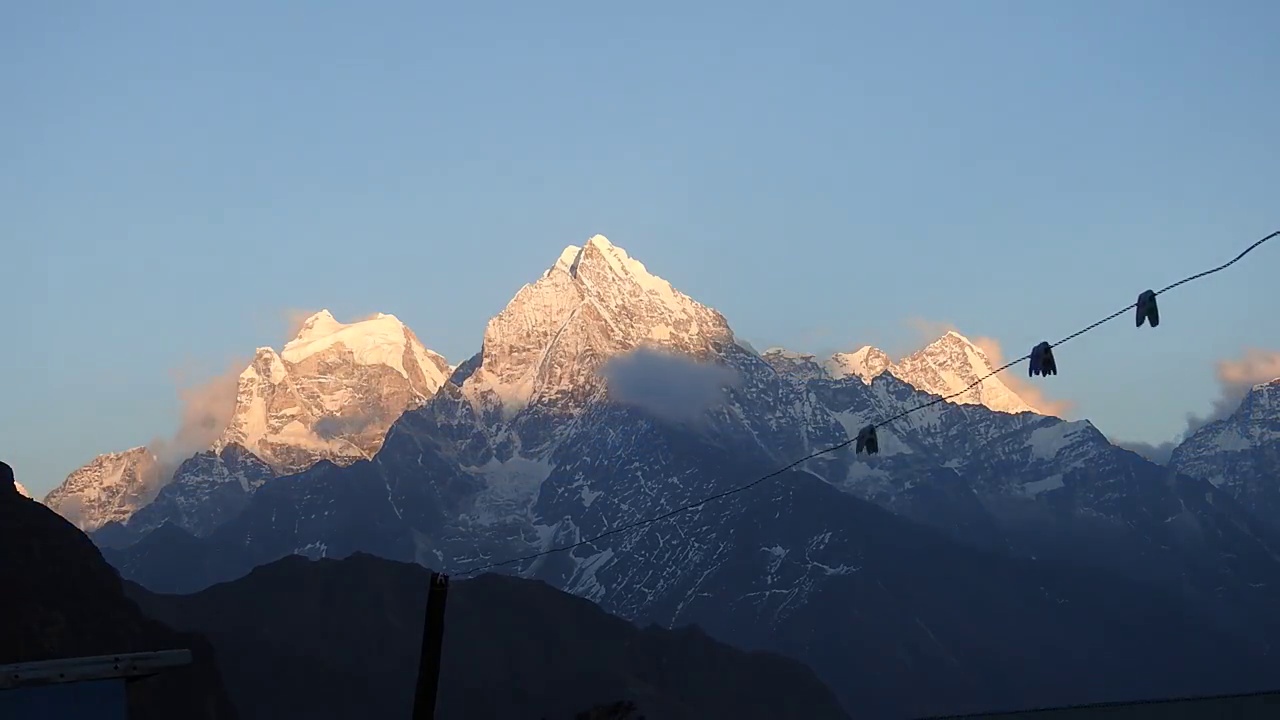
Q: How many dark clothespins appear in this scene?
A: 3